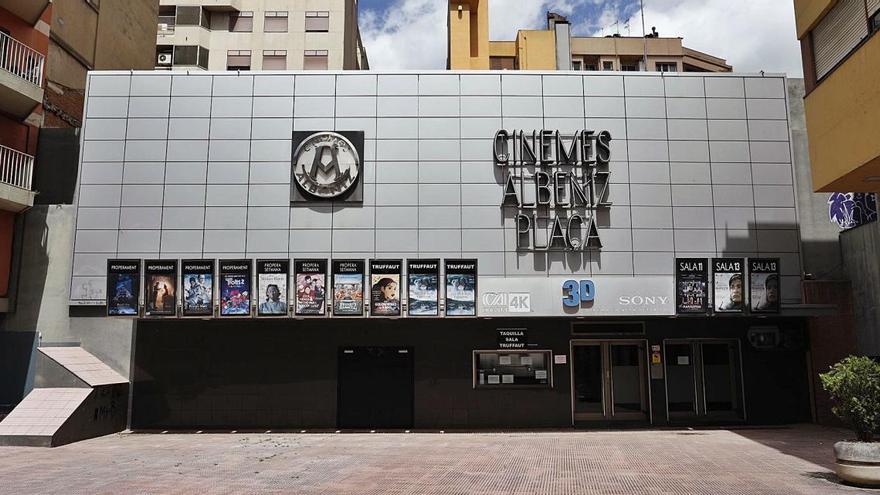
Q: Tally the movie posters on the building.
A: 13